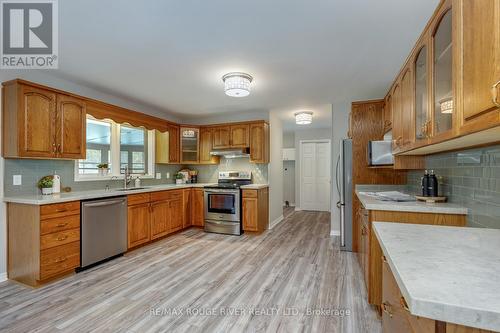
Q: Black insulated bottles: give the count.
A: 2